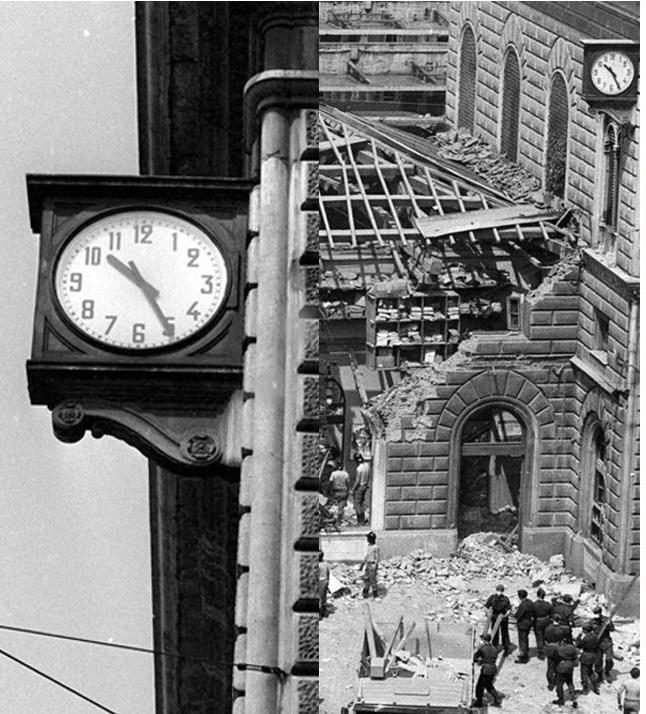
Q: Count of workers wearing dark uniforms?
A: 9